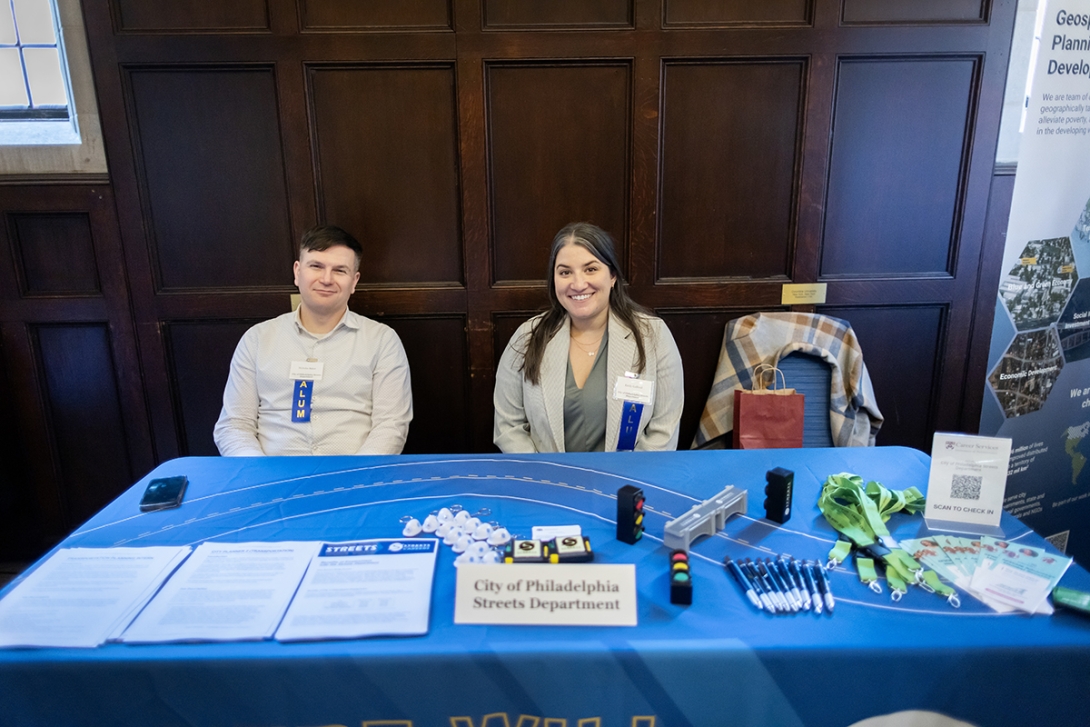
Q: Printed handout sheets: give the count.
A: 3